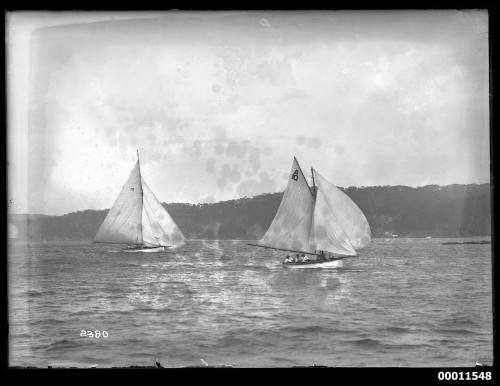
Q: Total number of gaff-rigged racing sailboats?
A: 2